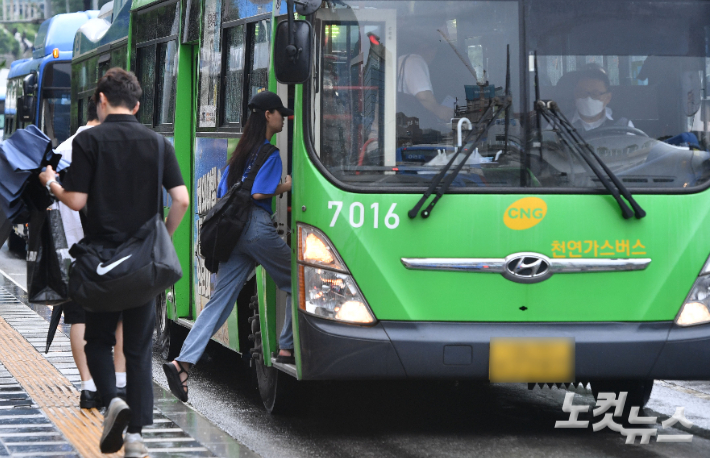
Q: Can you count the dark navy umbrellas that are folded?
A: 1